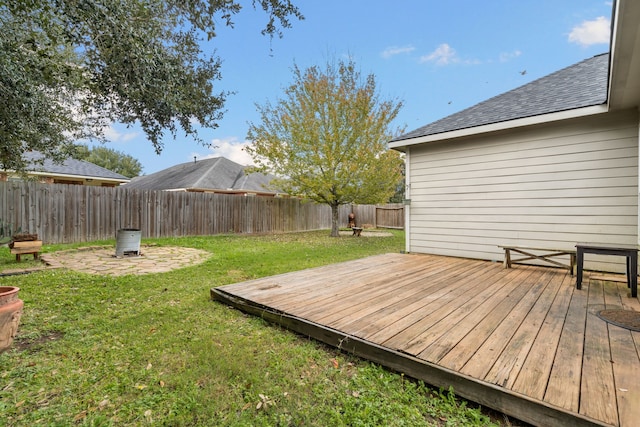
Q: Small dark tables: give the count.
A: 1